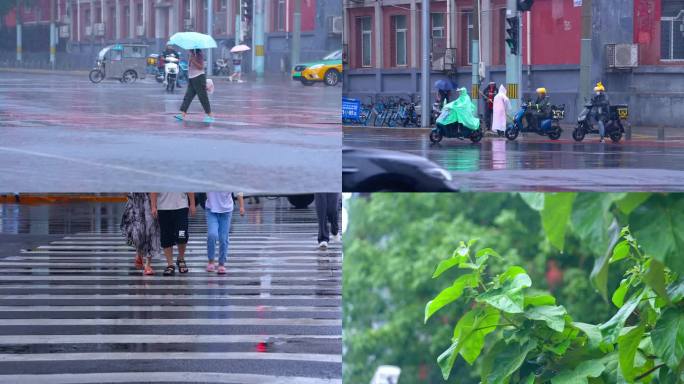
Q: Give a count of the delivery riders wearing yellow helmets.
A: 2